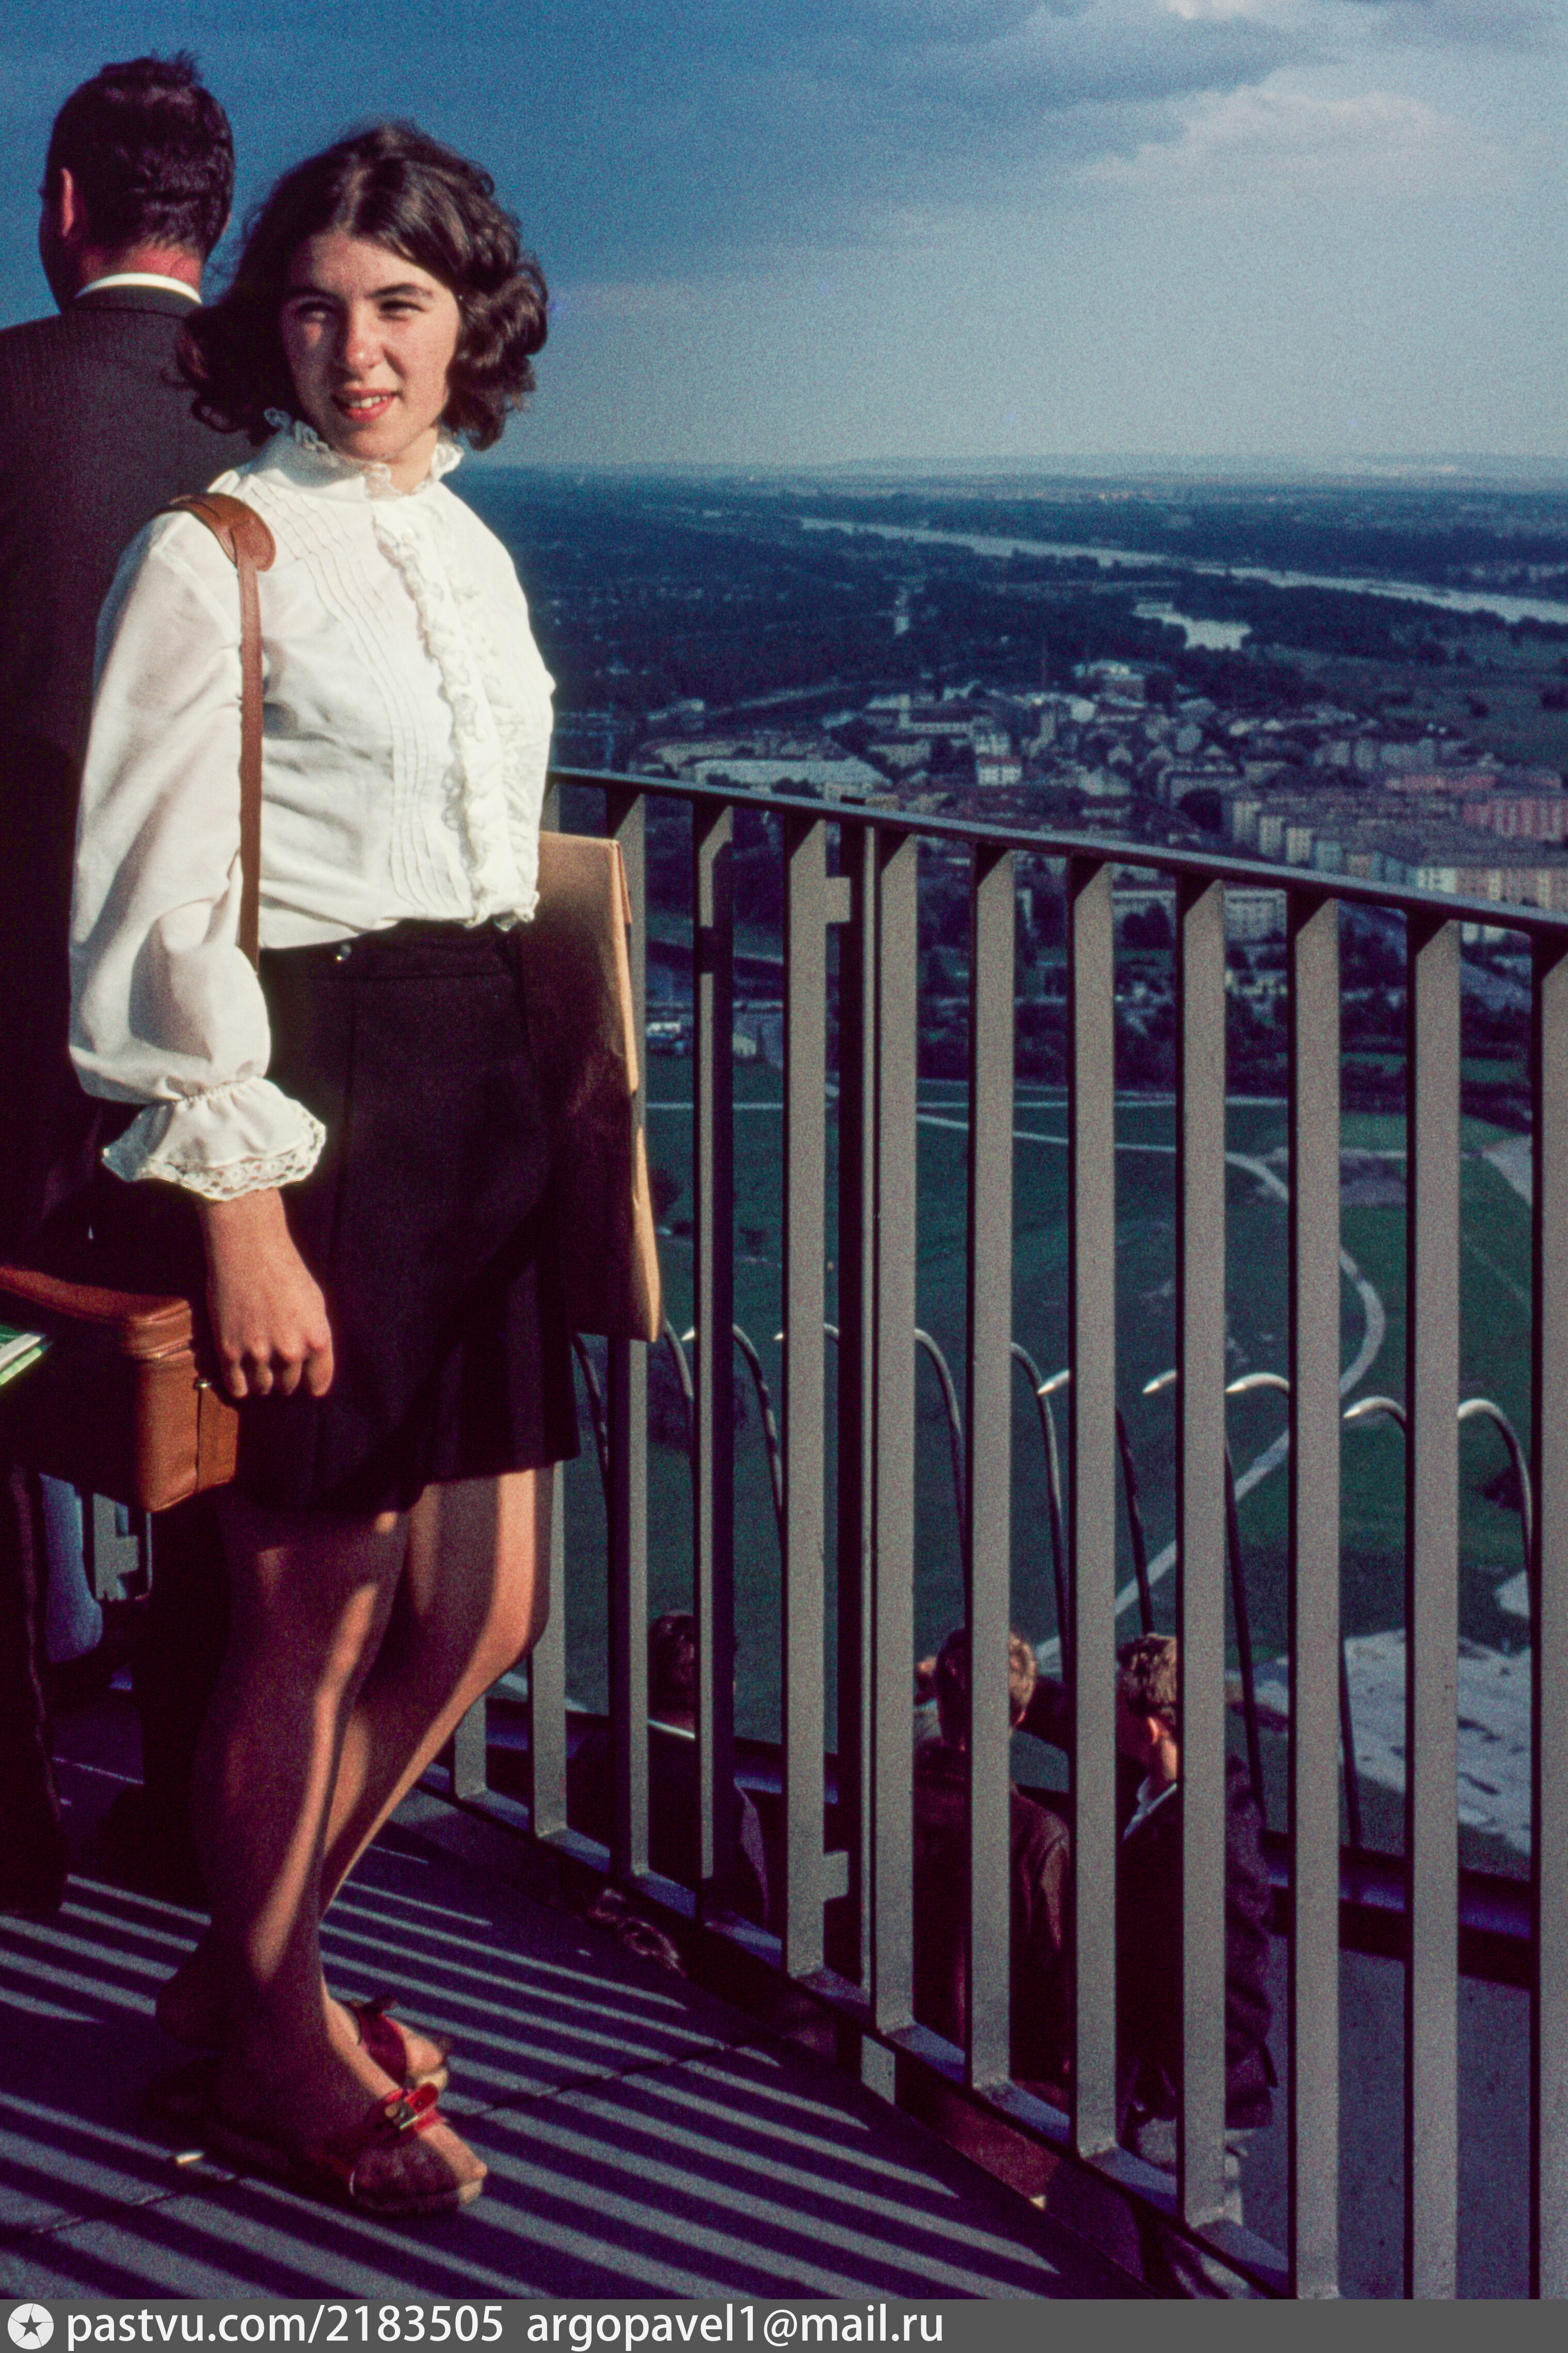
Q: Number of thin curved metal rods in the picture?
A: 11